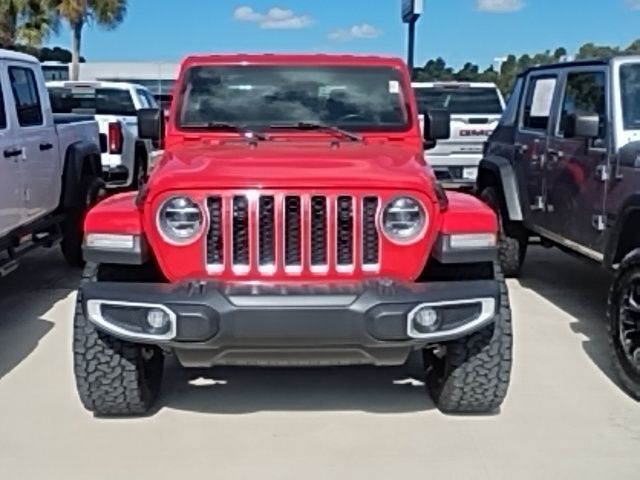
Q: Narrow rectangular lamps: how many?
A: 2